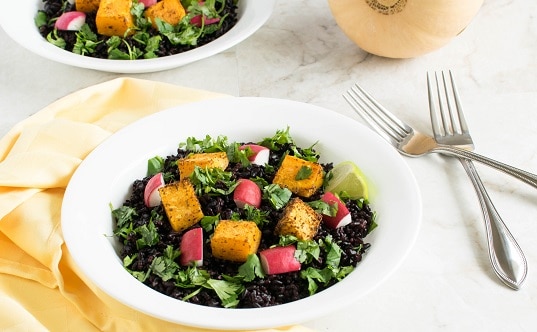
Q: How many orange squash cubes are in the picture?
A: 8